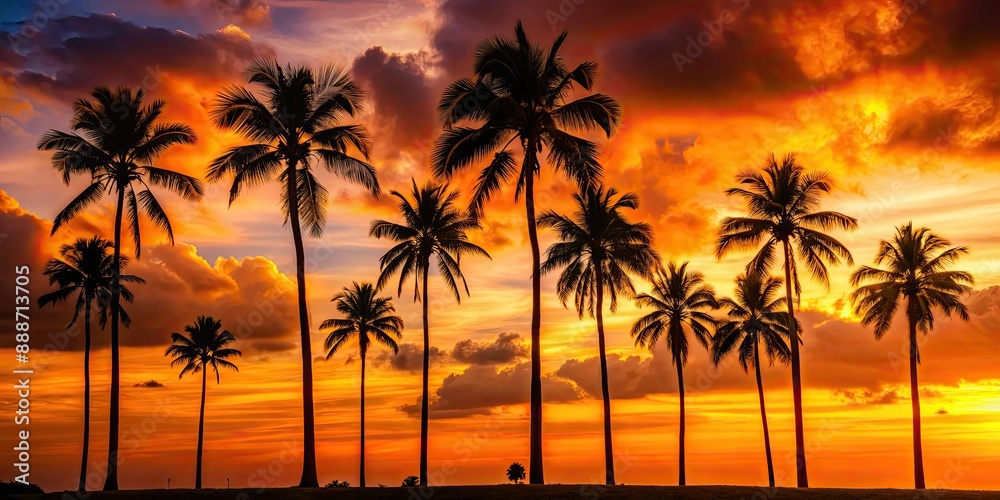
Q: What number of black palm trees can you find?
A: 12